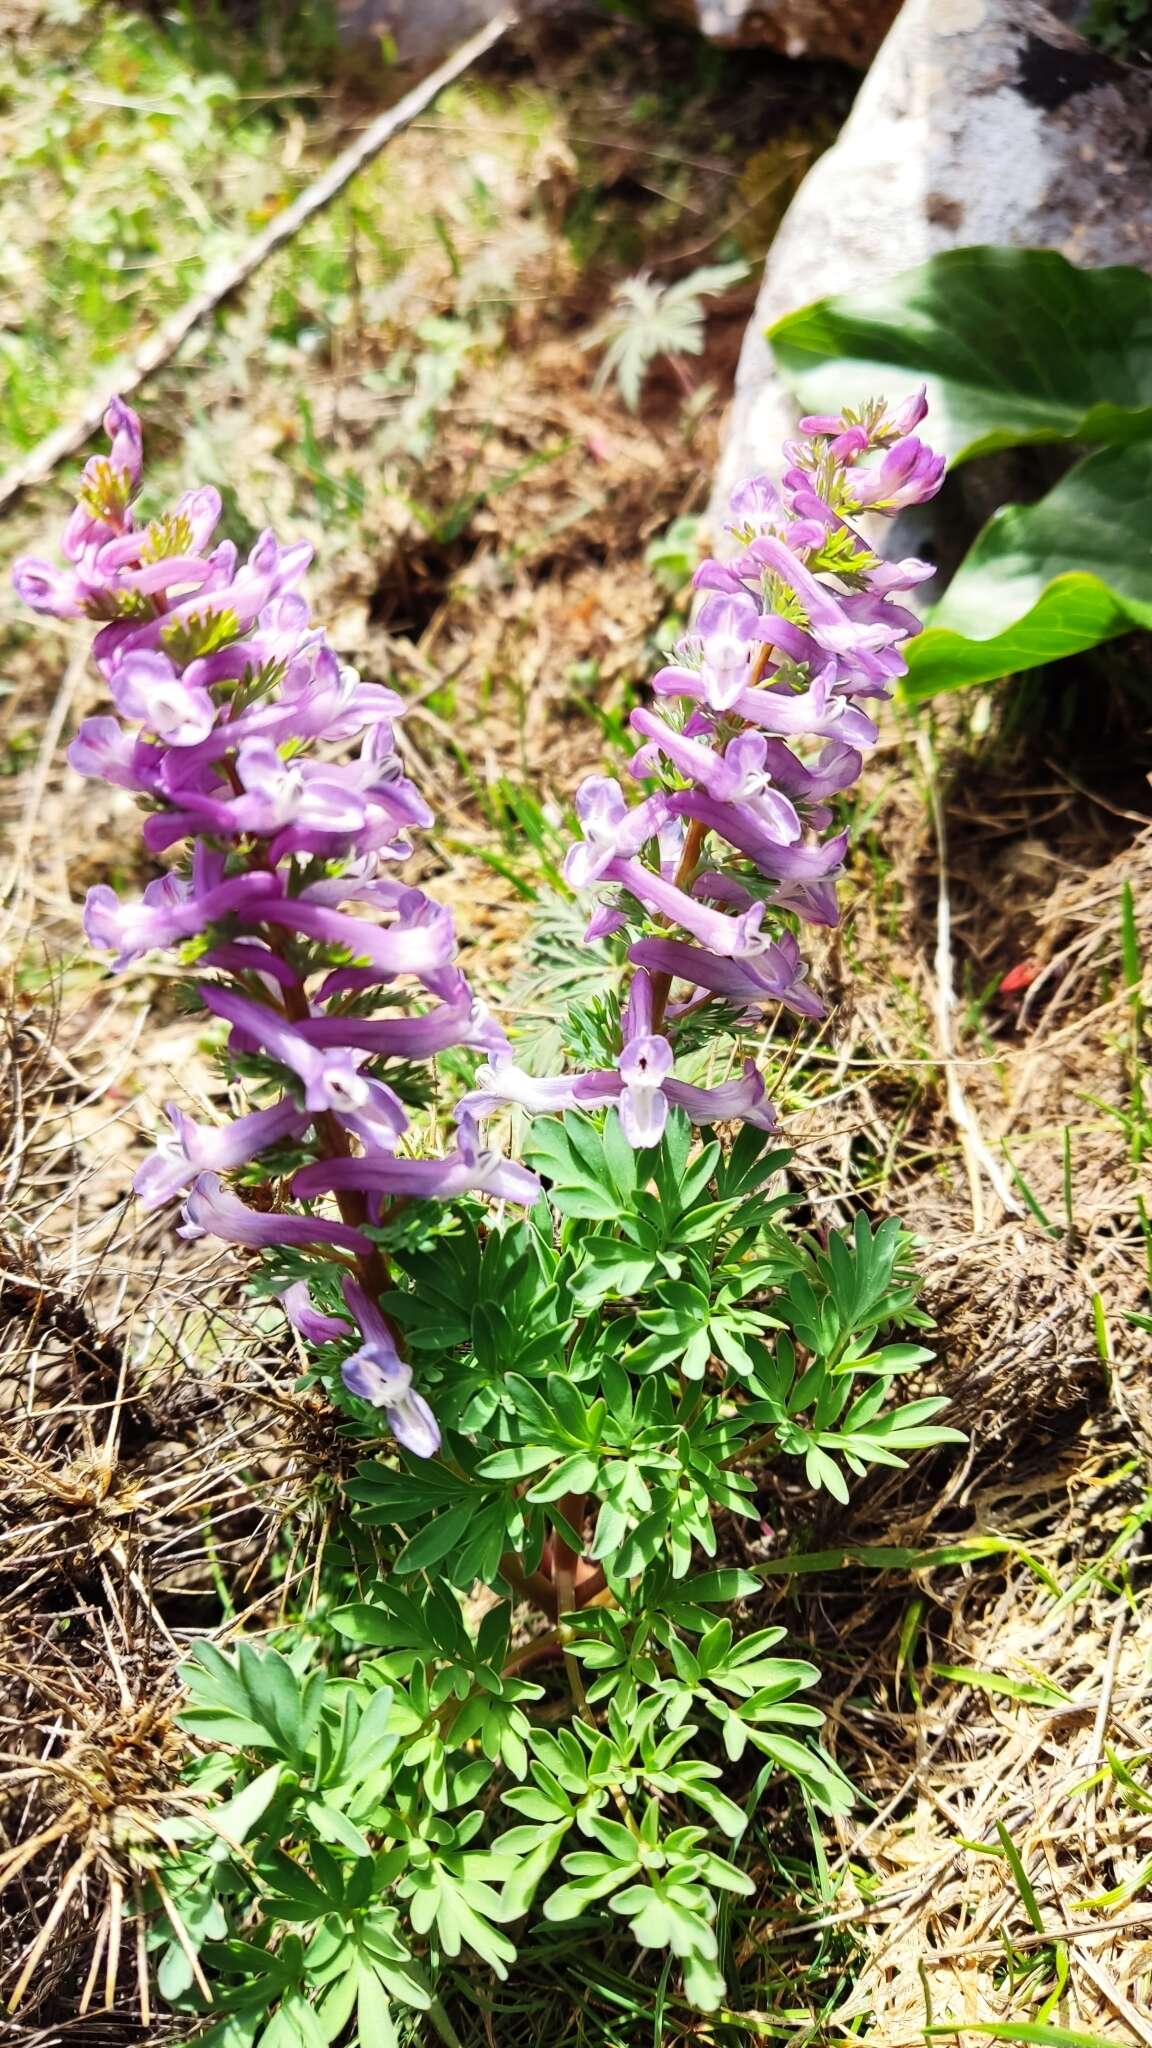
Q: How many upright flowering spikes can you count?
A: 2